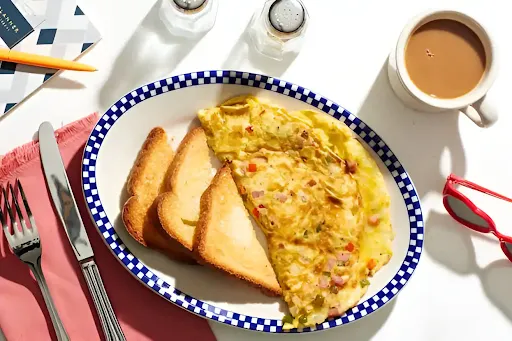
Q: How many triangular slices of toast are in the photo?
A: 3